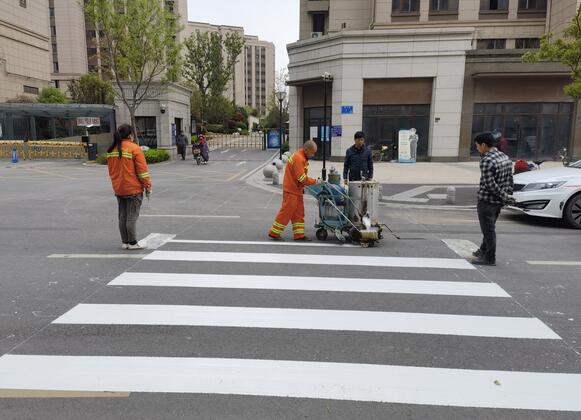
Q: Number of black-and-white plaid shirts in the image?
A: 1